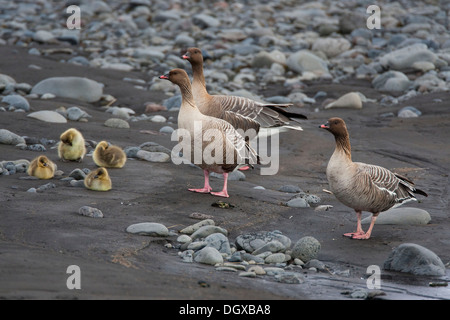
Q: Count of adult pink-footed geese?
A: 3